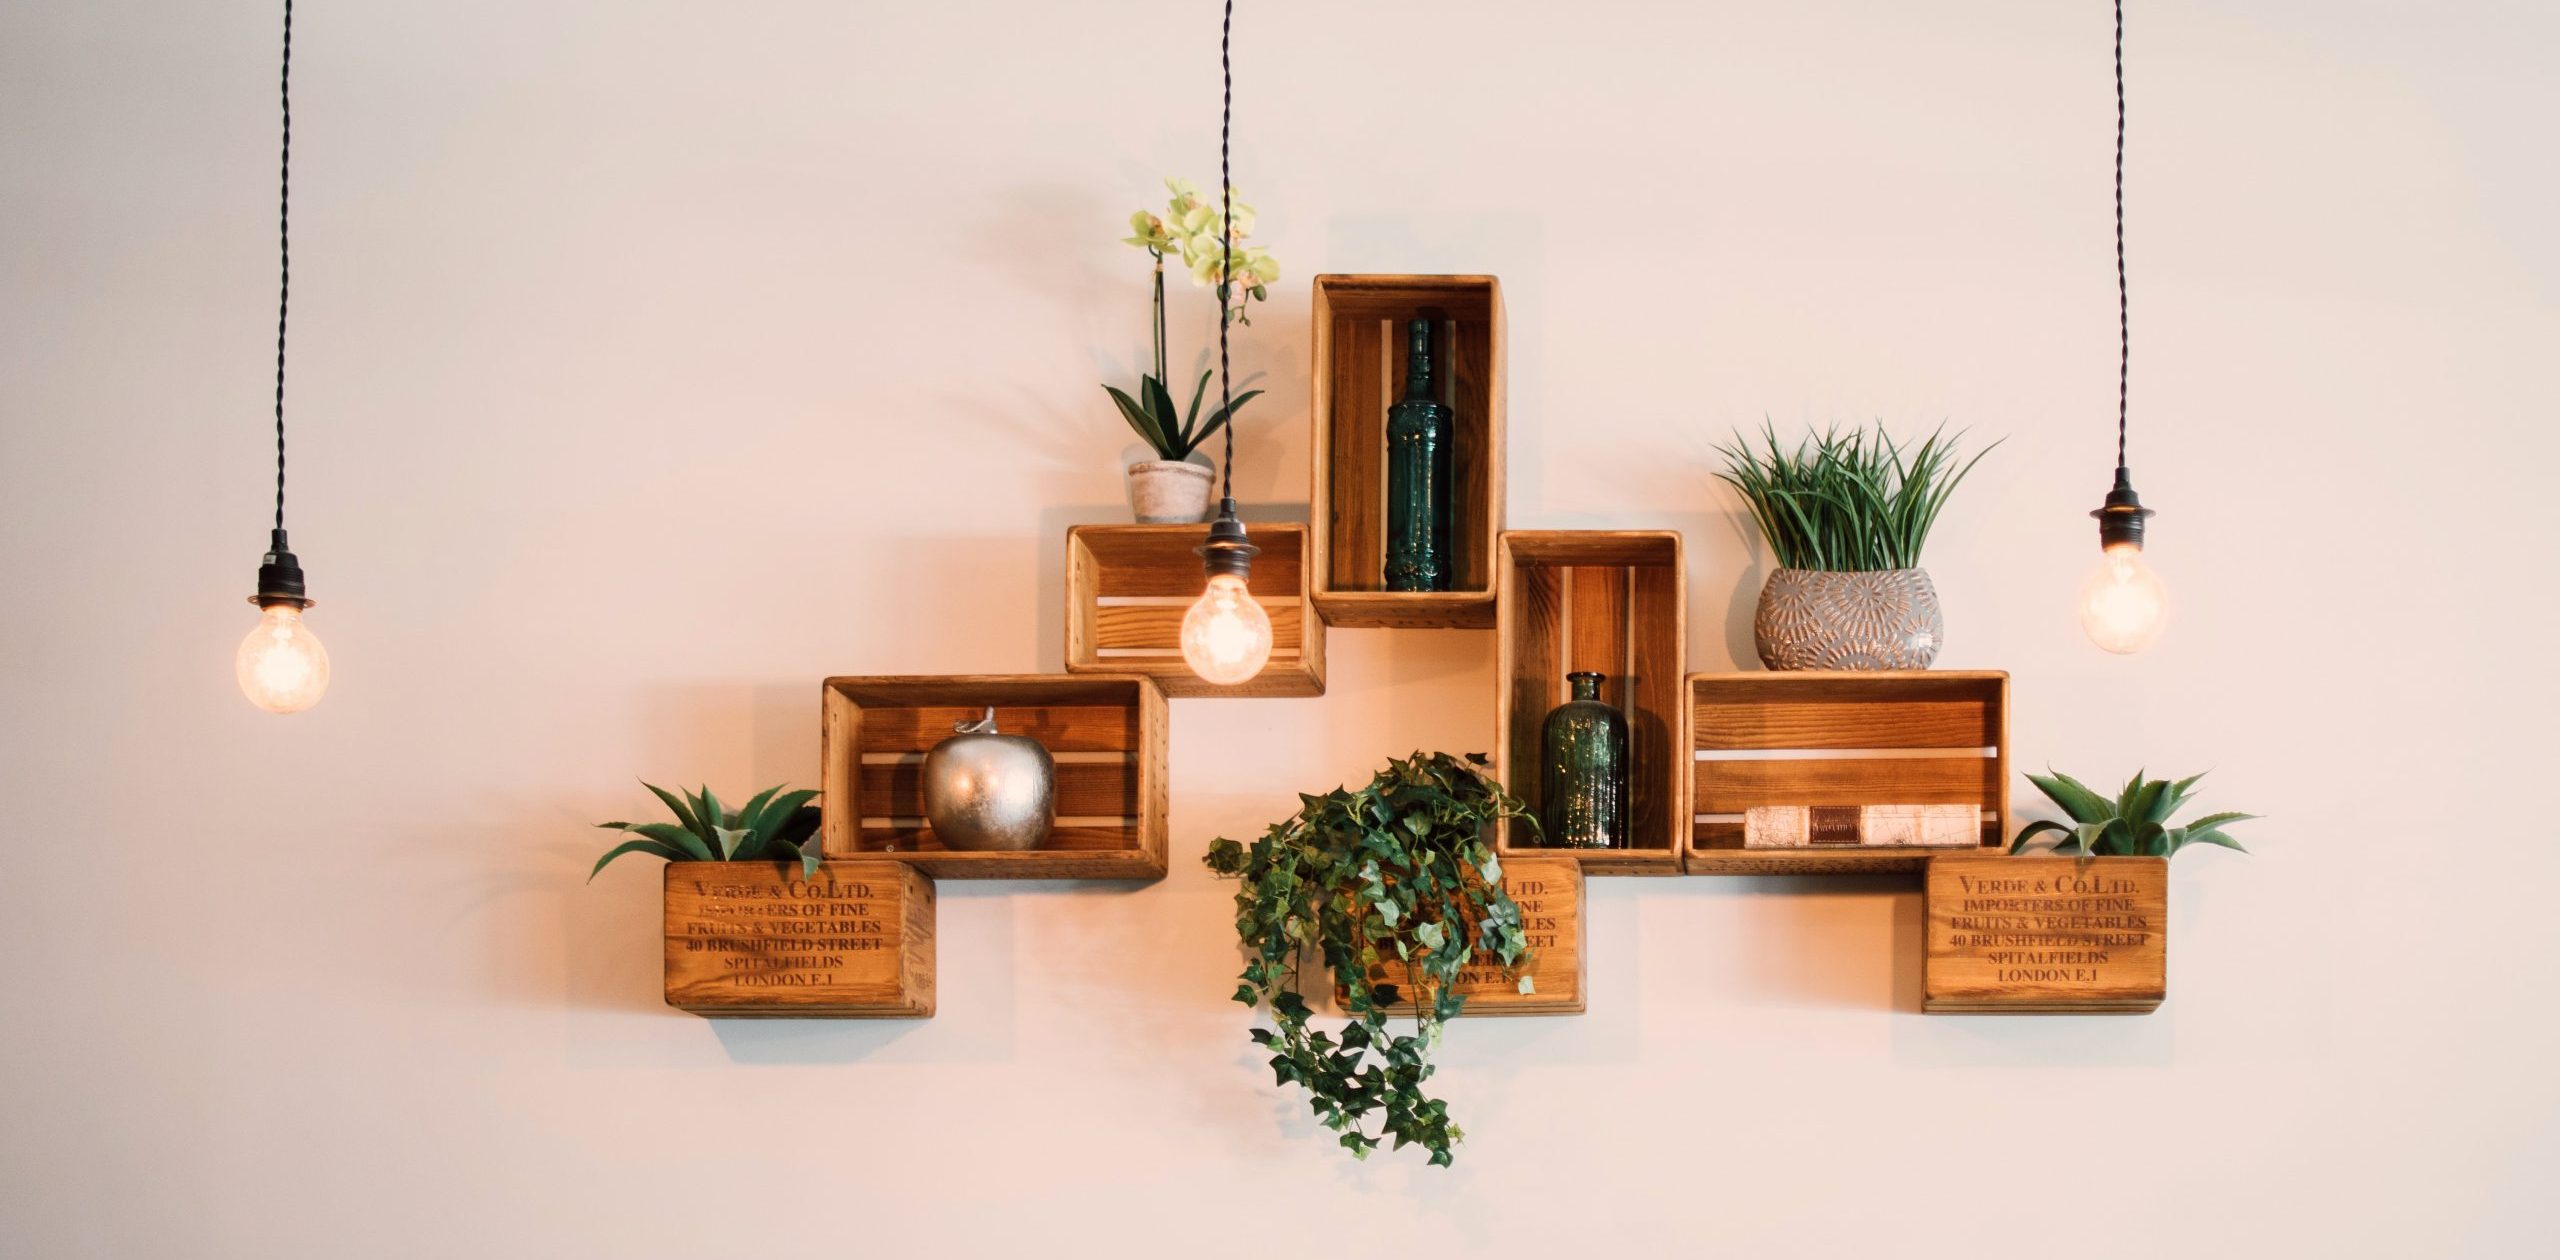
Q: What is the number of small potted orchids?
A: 1